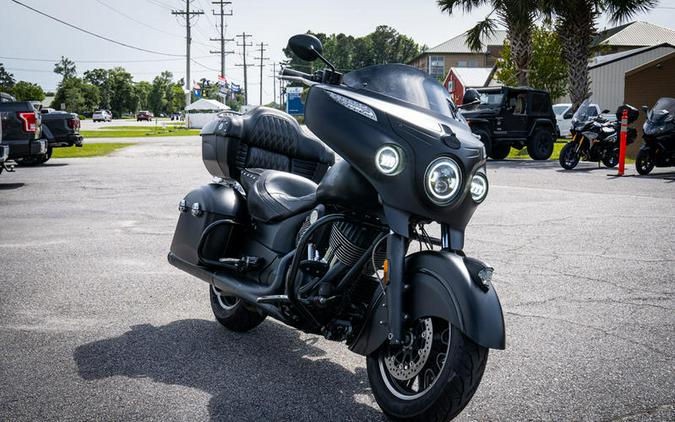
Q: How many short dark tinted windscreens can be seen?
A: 1